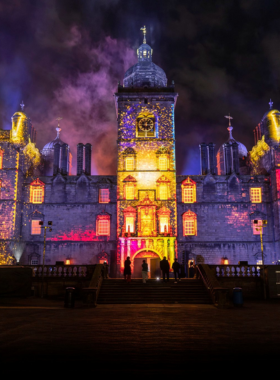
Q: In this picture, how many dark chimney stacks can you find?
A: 8